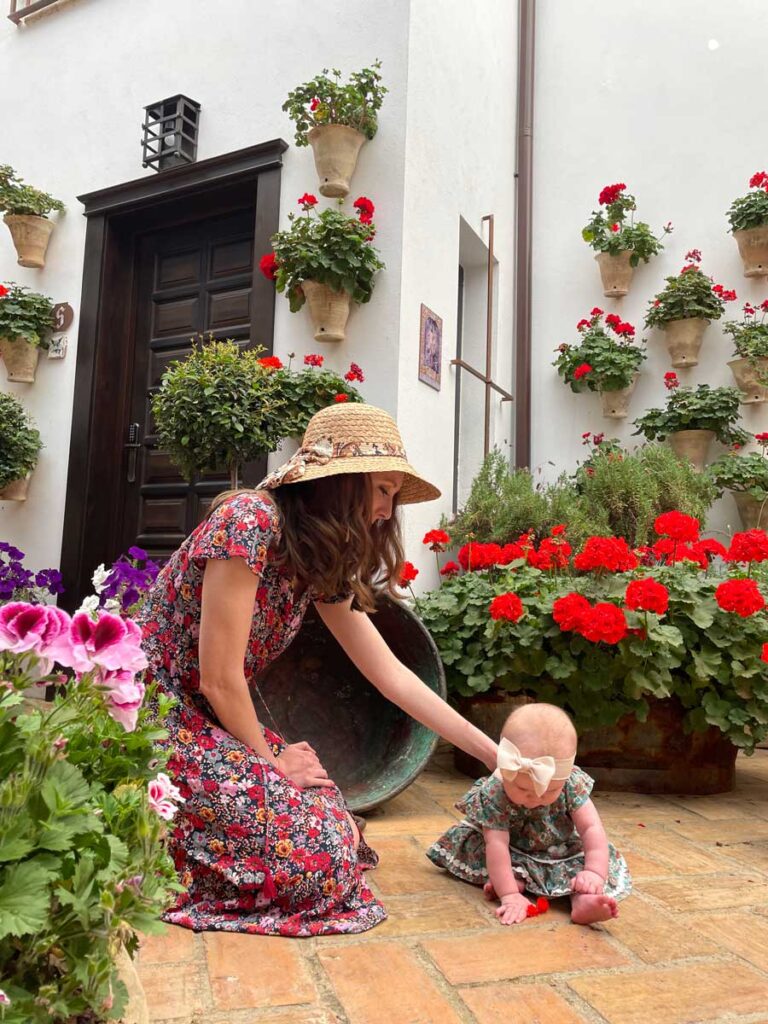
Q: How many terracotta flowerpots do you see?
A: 12